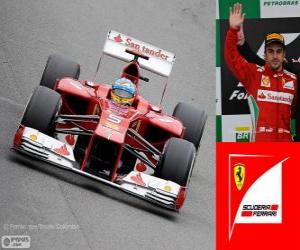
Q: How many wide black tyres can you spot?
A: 4